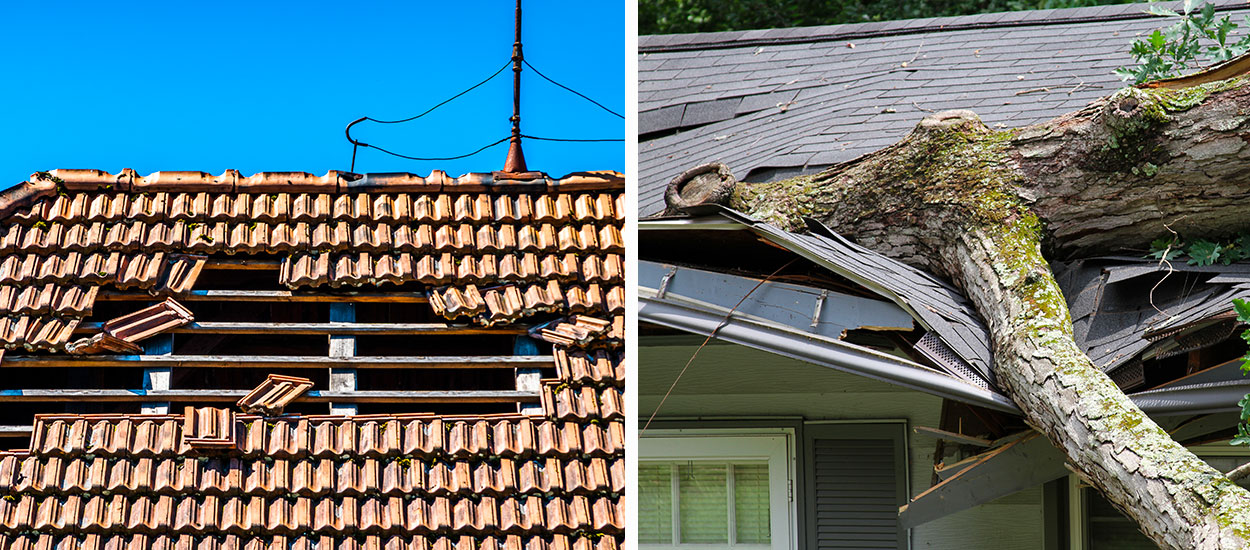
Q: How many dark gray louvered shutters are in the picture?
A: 1